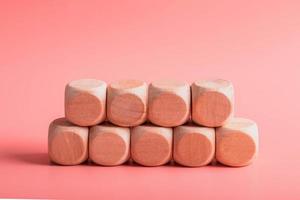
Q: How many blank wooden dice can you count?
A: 9